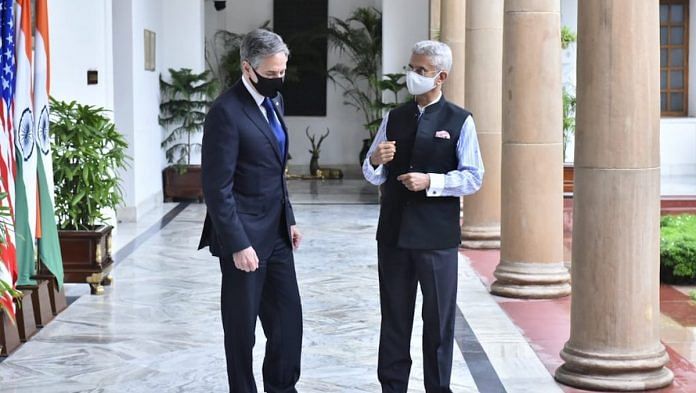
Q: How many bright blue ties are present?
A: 1